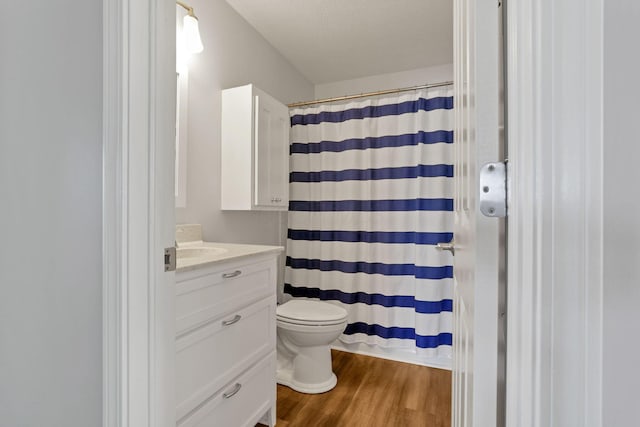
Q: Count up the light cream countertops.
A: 1